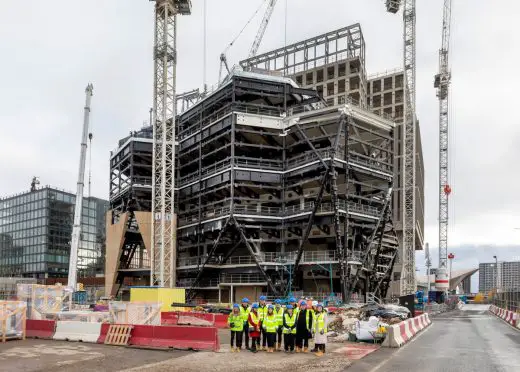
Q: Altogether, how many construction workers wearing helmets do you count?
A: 11